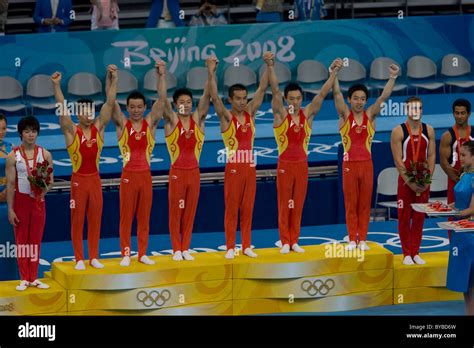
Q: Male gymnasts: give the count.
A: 9